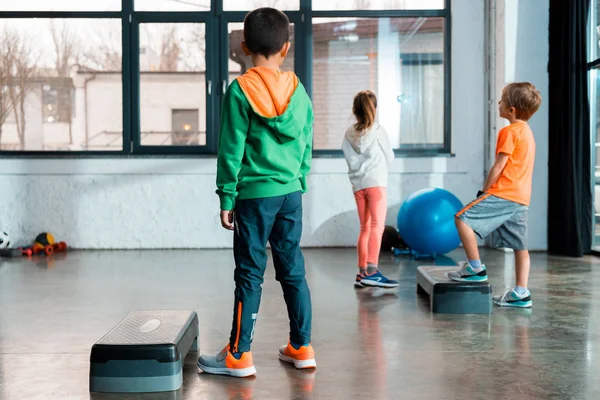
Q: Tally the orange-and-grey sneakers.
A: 2